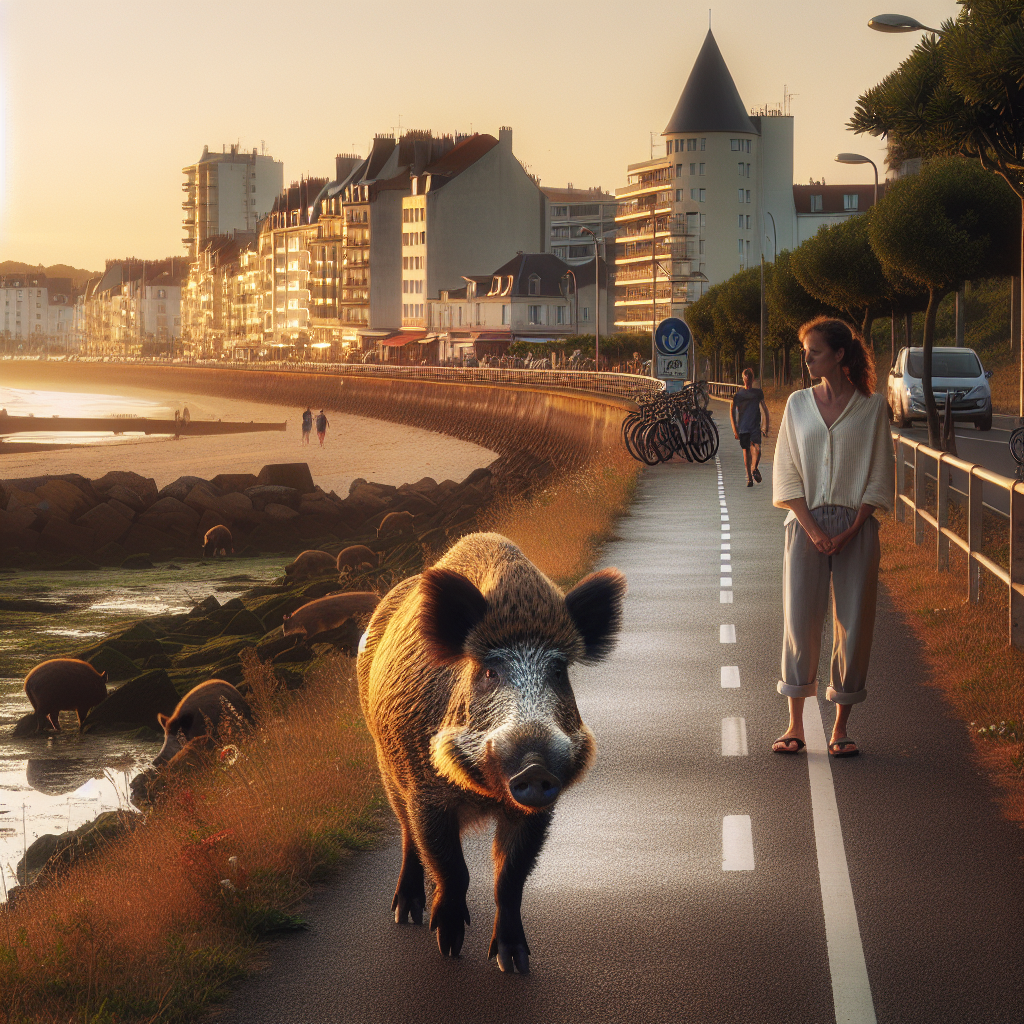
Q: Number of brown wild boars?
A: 8